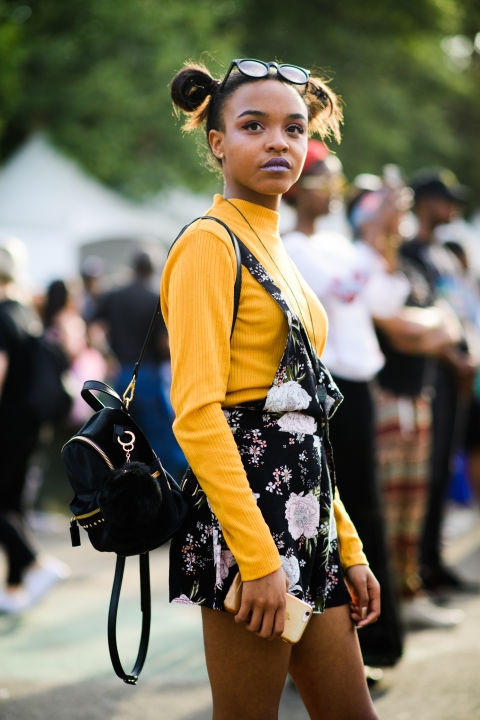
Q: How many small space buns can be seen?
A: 2